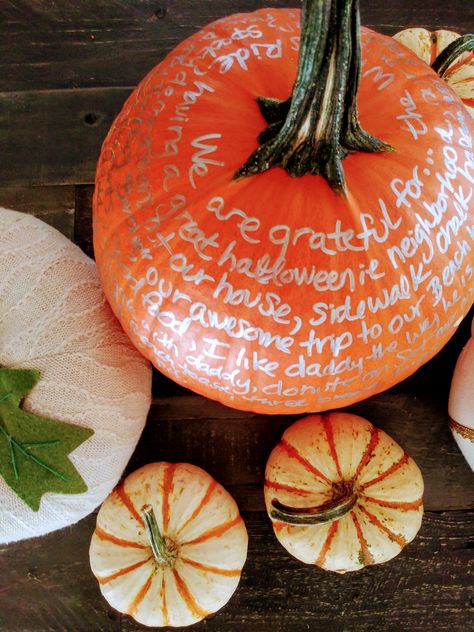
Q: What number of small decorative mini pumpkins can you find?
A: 3